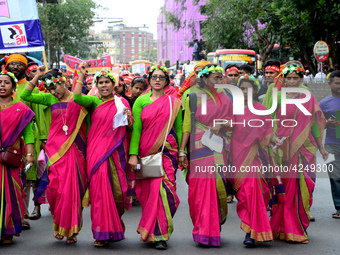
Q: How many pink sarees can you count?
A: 7